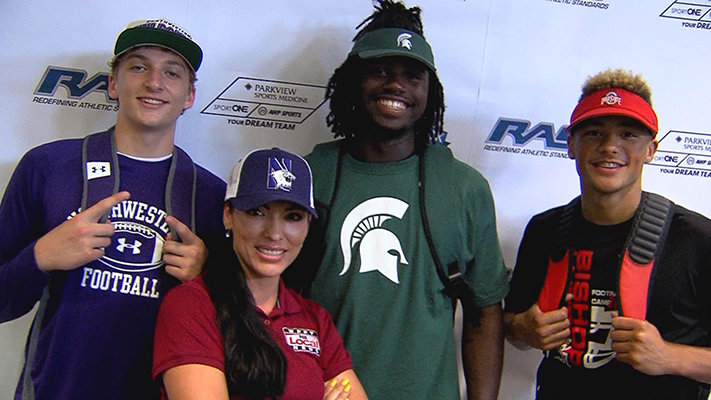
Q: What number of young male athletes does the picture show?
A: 3